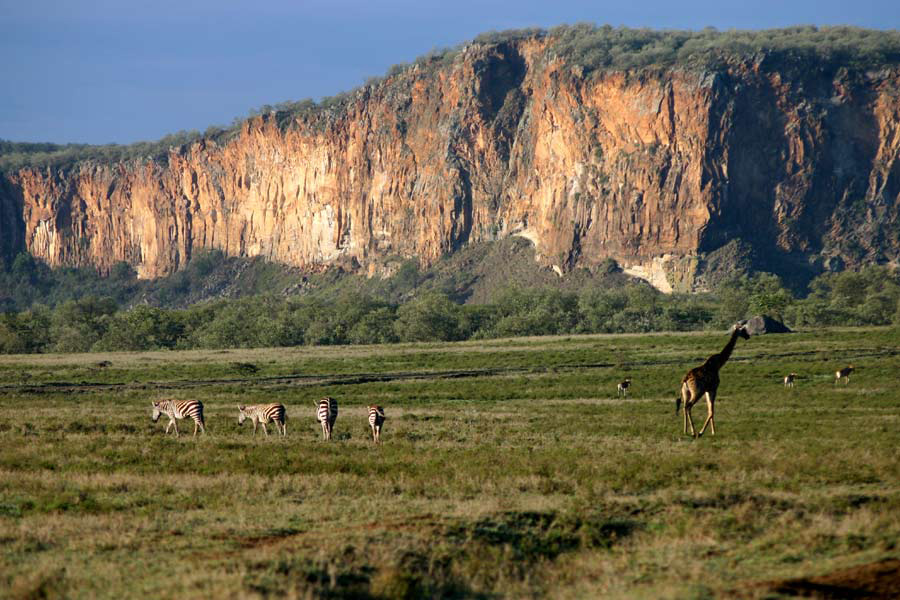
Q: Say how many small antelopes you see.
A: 3